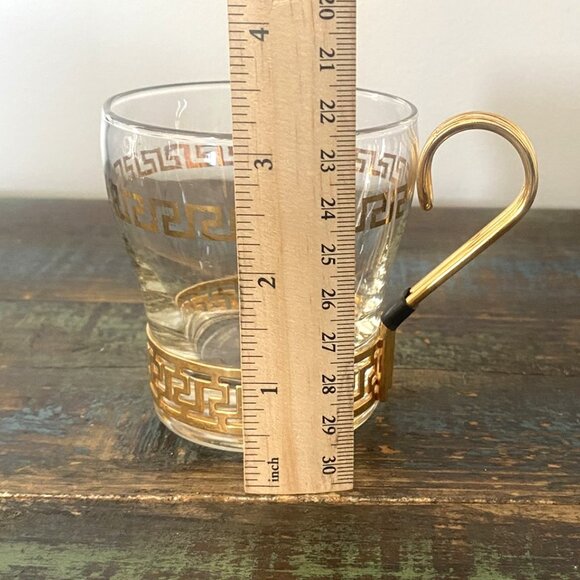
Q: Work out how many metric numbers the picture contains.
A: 11